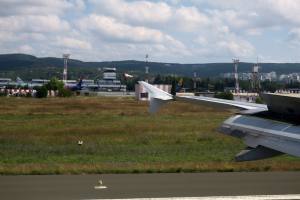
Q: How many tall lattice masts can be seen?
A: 4